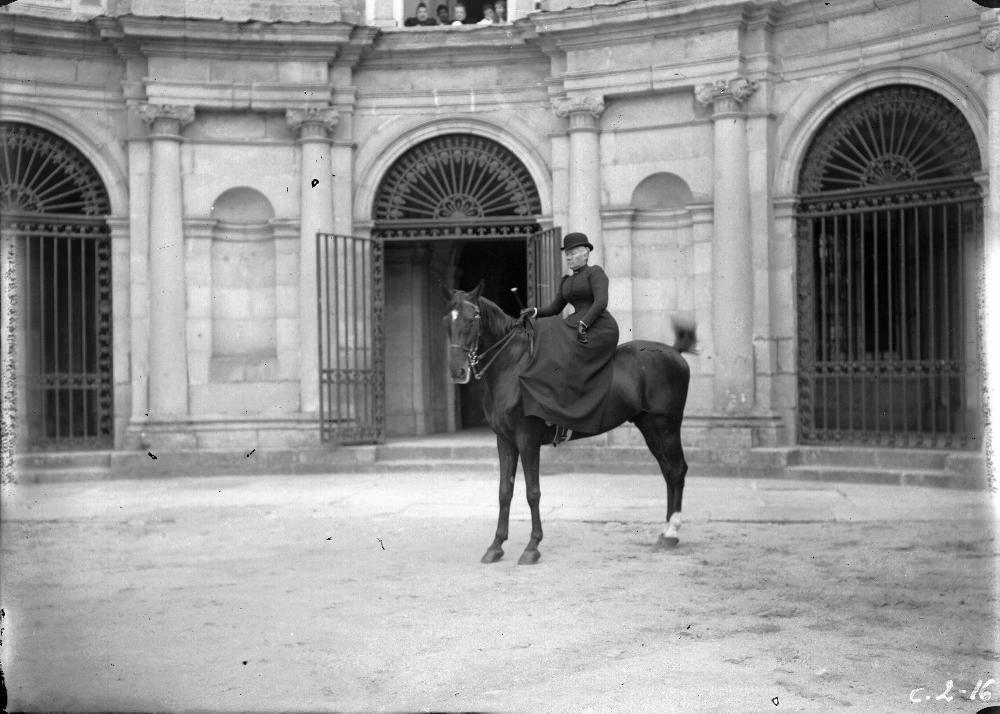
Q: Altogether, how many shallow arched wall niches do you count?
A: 2